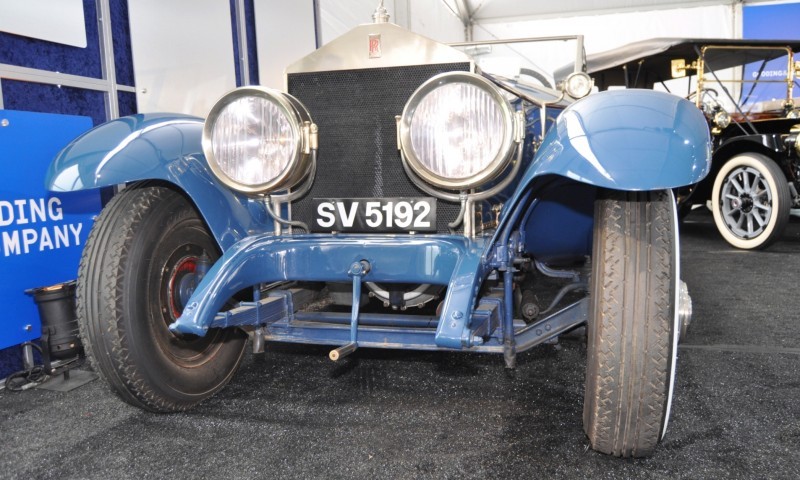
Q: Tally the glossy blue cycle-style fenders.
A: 2